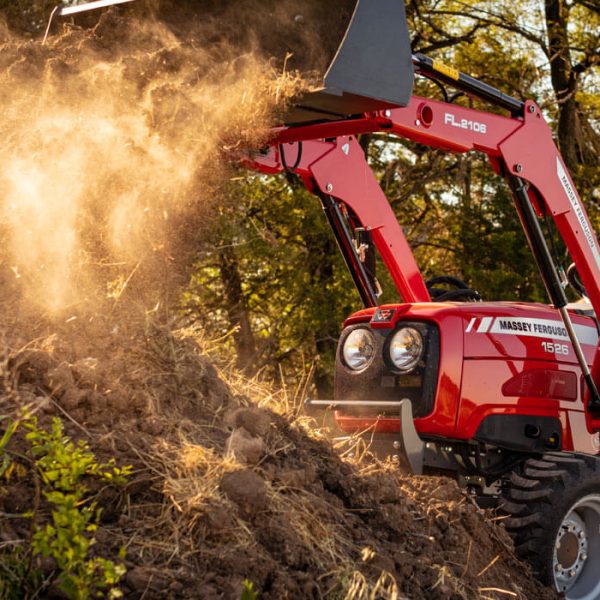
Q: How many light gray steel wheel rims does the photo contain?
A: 1